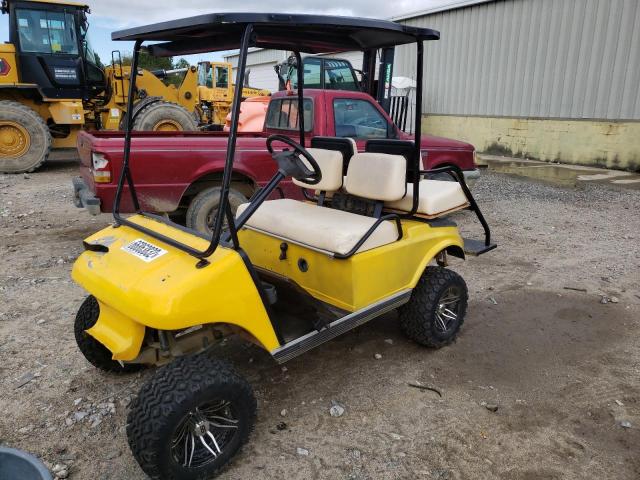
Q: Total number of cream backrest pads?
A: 2